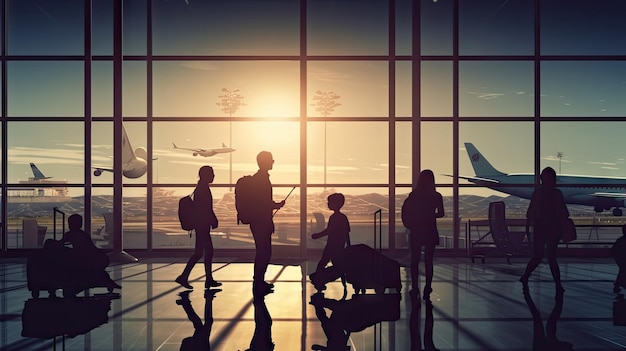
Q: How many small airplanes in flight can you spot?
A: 1